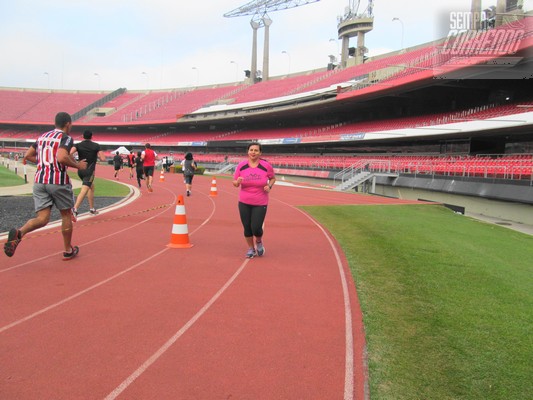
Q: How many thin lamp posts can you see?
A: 8